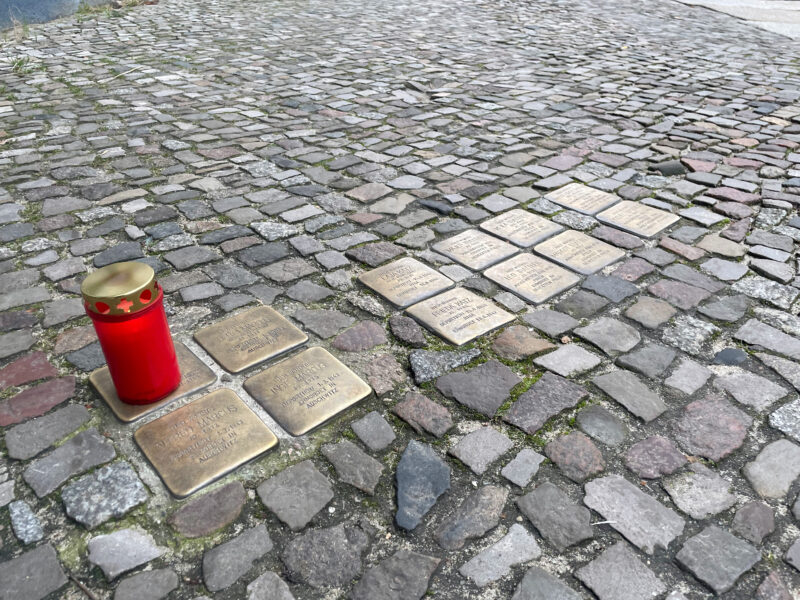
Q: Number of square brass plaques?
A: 12